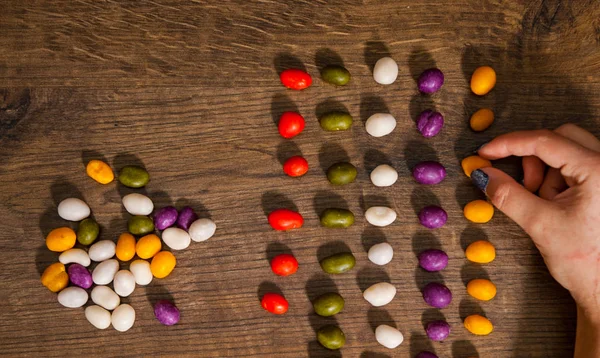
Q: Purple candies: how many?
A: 12